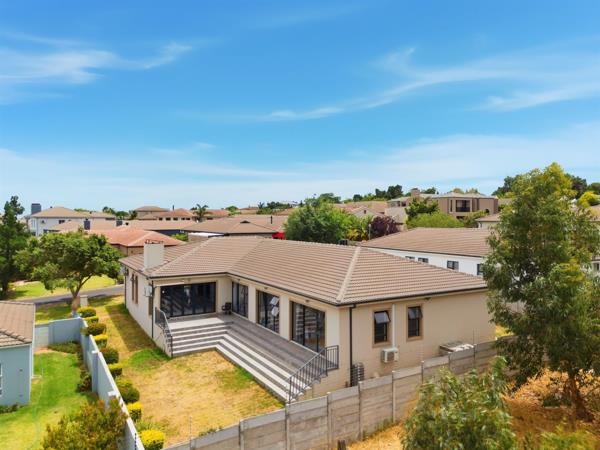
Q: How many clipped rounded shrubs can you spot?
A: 9